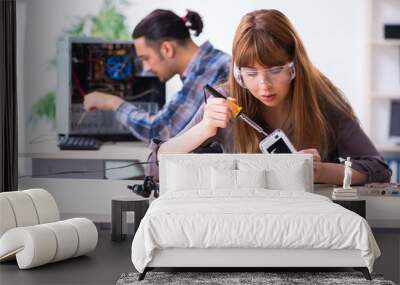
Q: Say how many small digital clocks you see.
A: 0